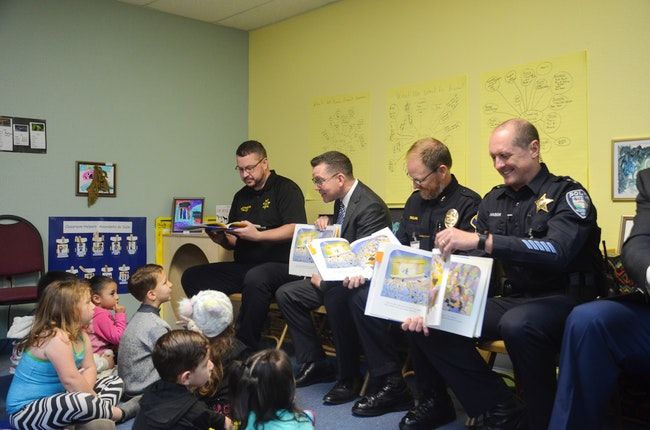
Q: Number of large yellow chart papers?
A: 3